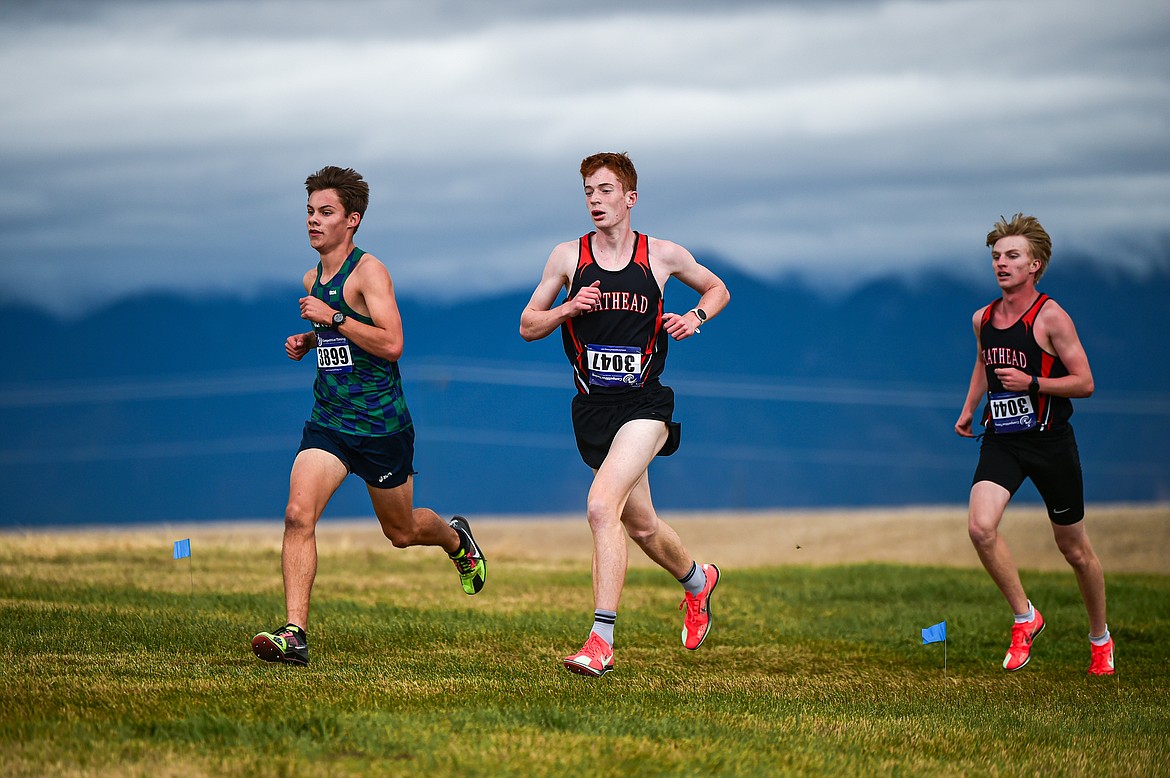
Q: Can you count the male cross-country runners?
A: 3